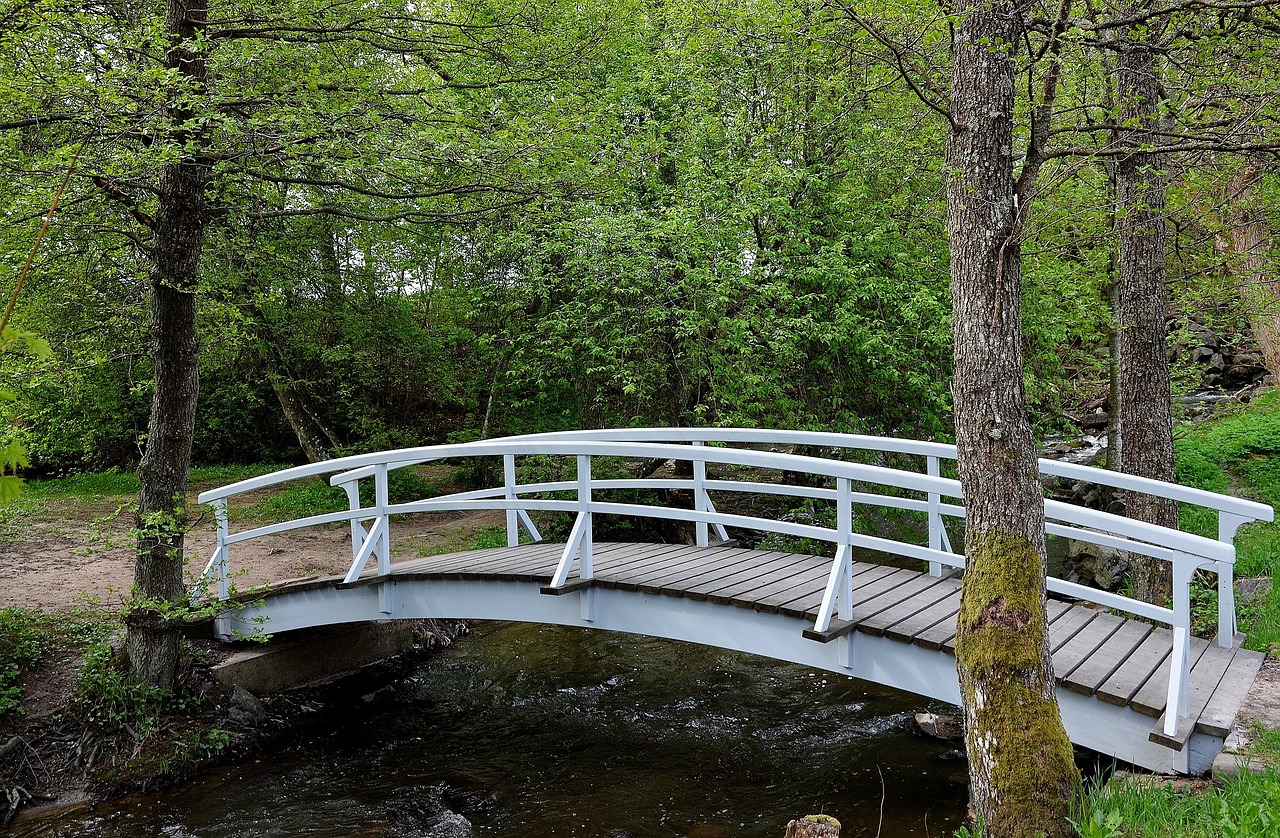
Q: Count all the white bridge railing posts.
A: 10